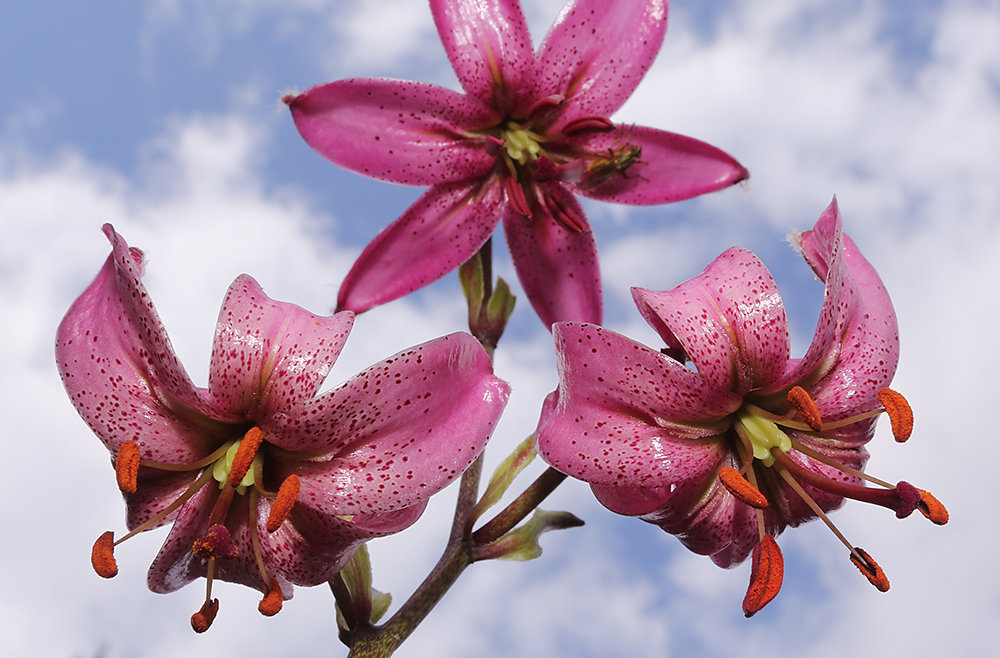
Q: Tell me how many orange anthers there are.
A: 12